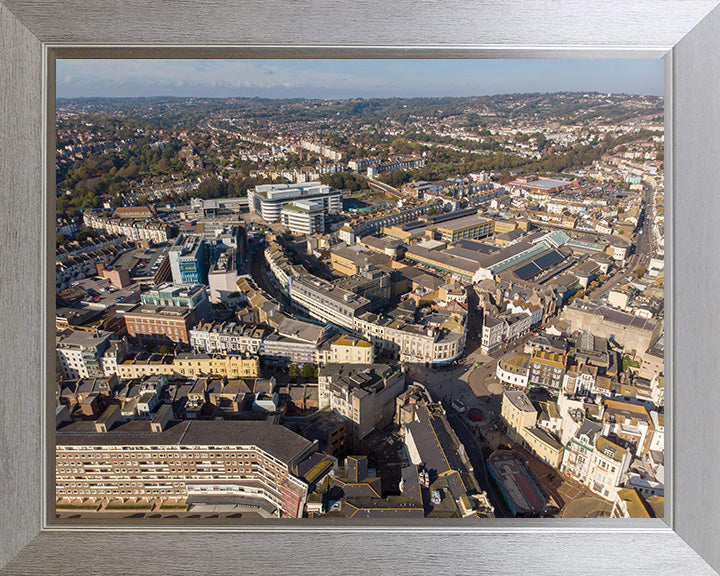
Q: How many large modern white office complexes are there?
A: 1